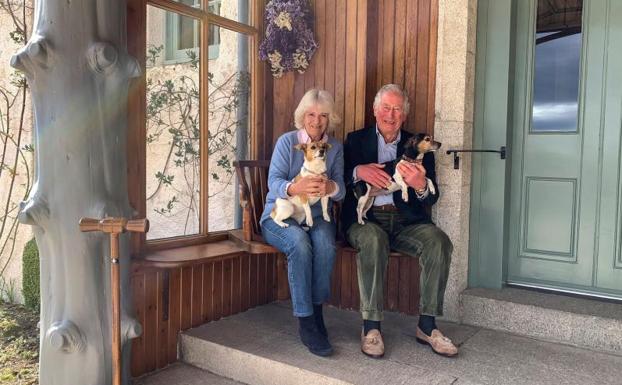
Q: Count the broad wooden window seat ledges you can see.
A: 1